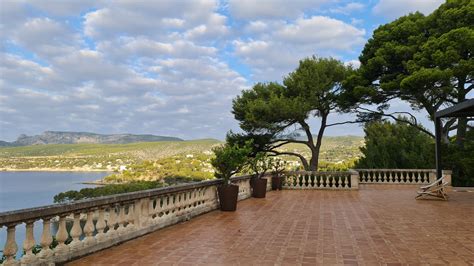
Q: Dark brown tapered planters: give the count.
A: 3